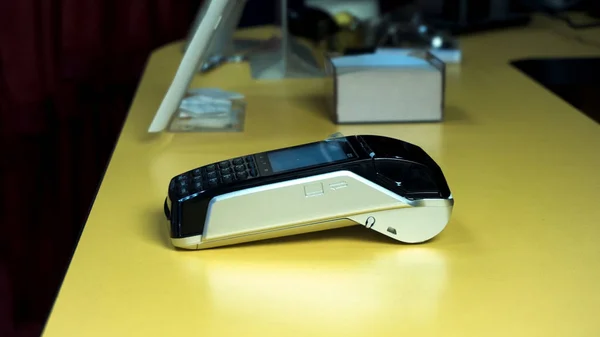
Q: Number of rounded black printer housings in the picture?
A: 1